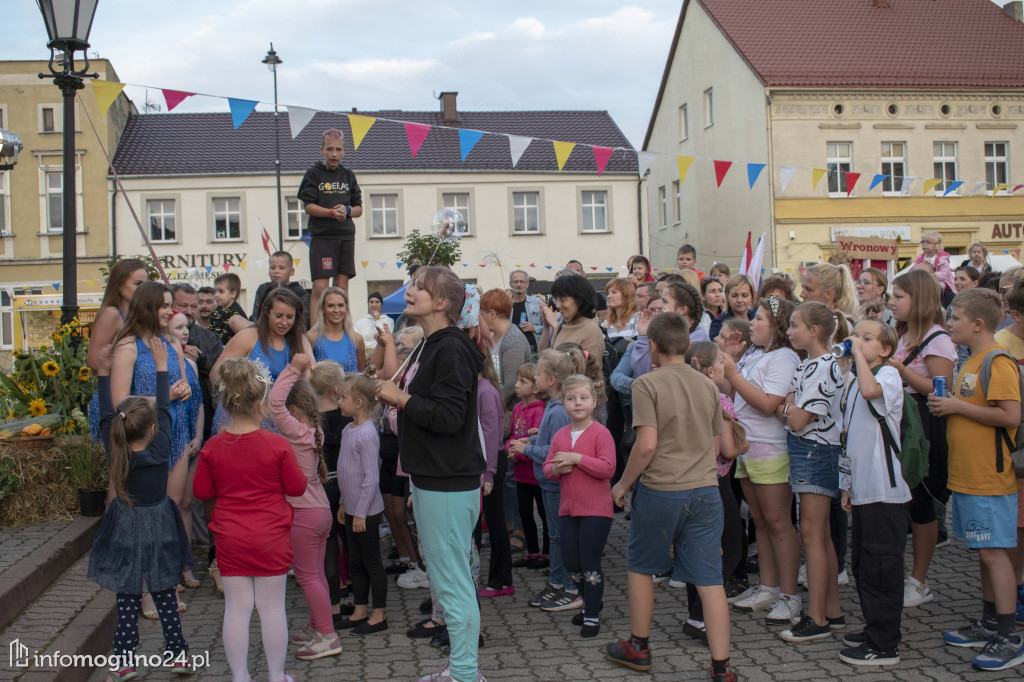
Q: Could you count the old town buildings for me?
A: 3